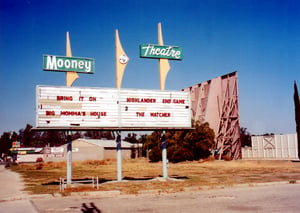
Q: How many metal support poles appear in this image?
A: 3